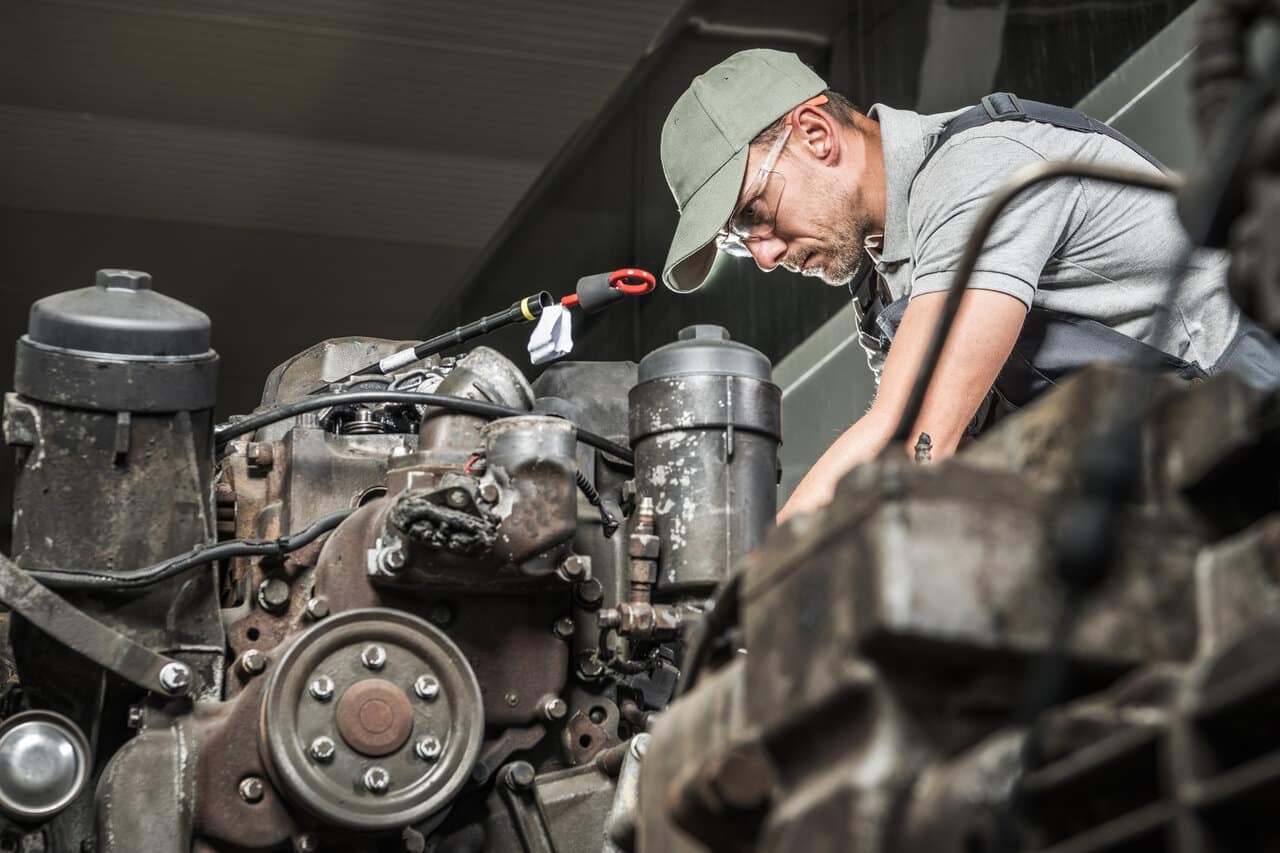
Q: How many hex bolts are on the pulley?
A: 6